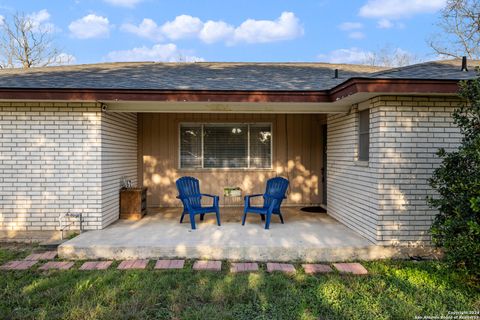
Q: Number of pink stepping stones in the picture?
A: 11